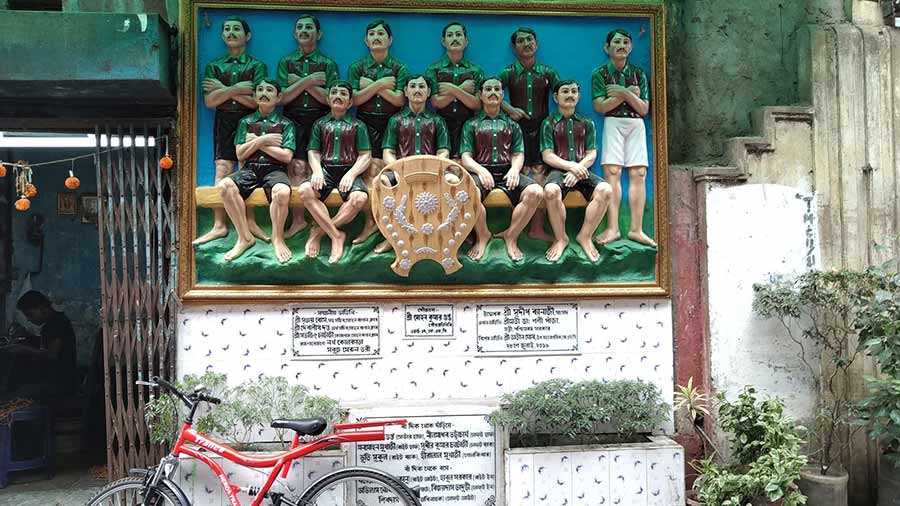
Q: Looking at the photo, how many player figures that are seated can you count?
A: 5